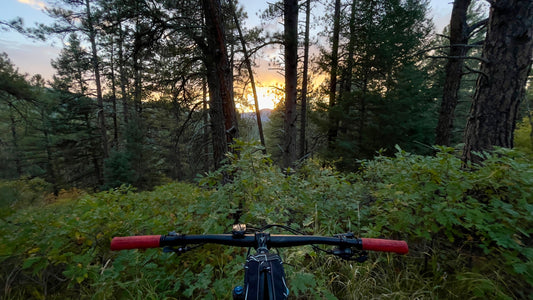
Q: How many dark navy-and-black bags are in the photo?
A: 1